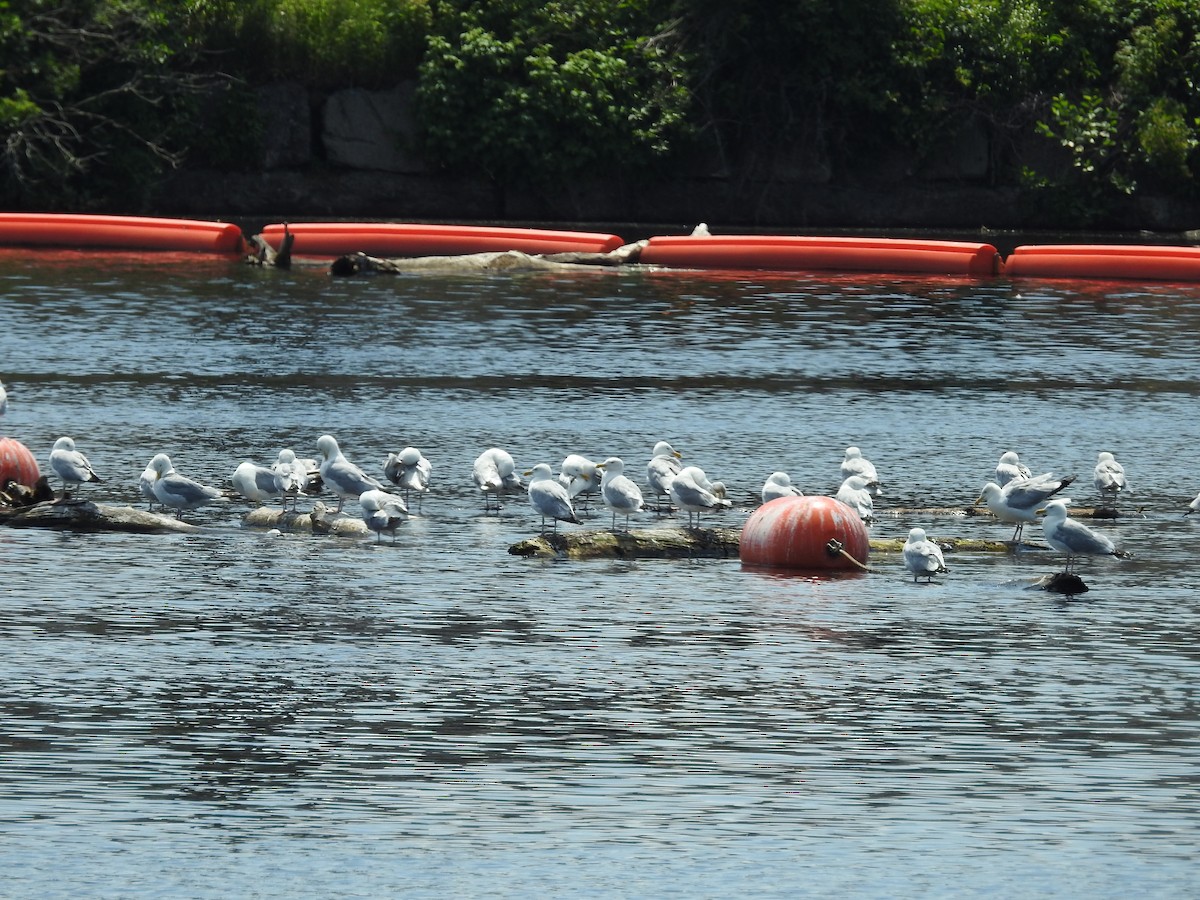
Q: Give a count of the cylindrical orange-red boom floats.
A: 4